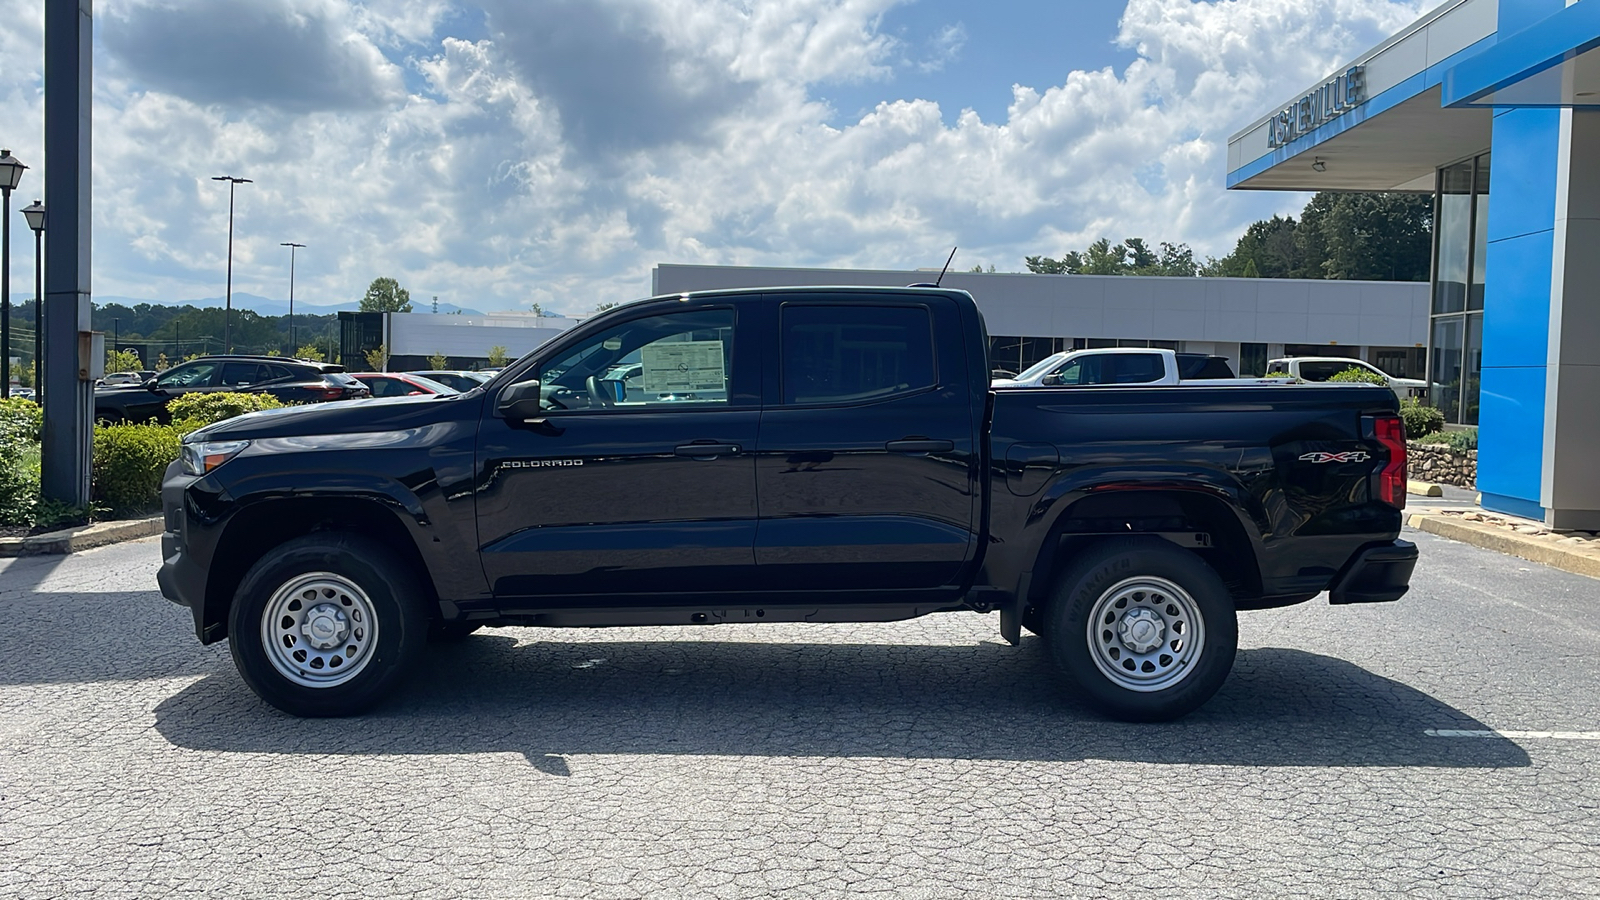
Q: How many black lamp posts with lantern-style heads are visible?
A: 2